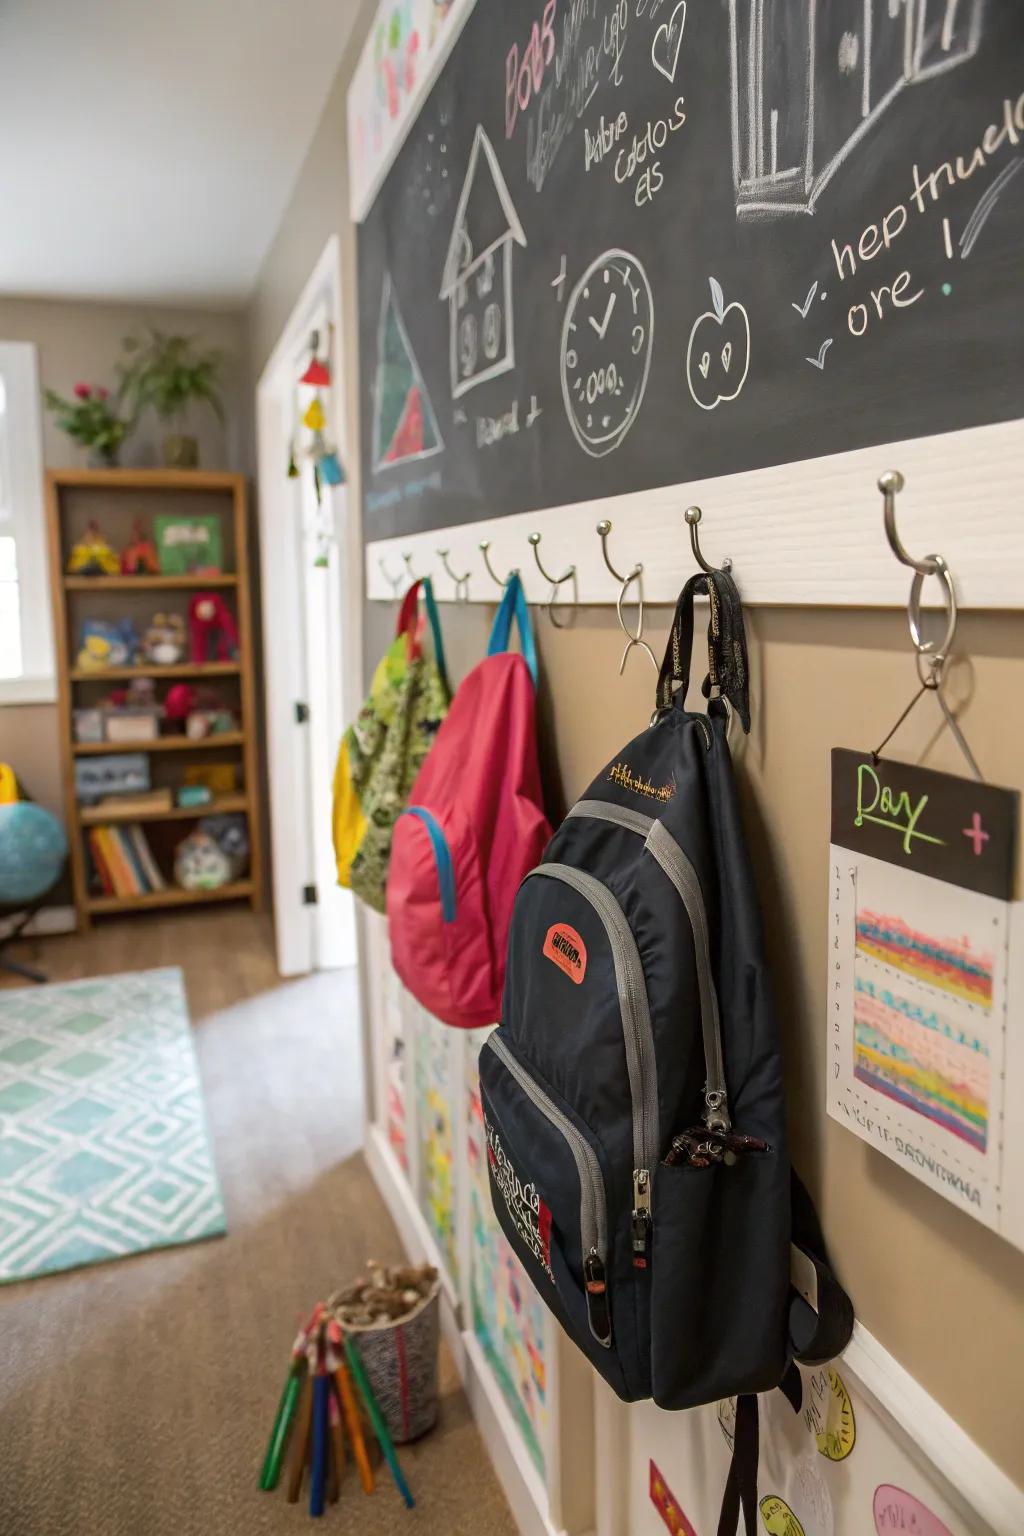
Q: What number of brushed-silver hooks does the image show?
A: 8